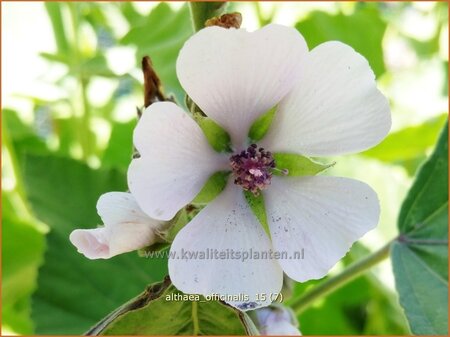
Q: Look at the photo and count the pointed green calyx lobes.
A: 5